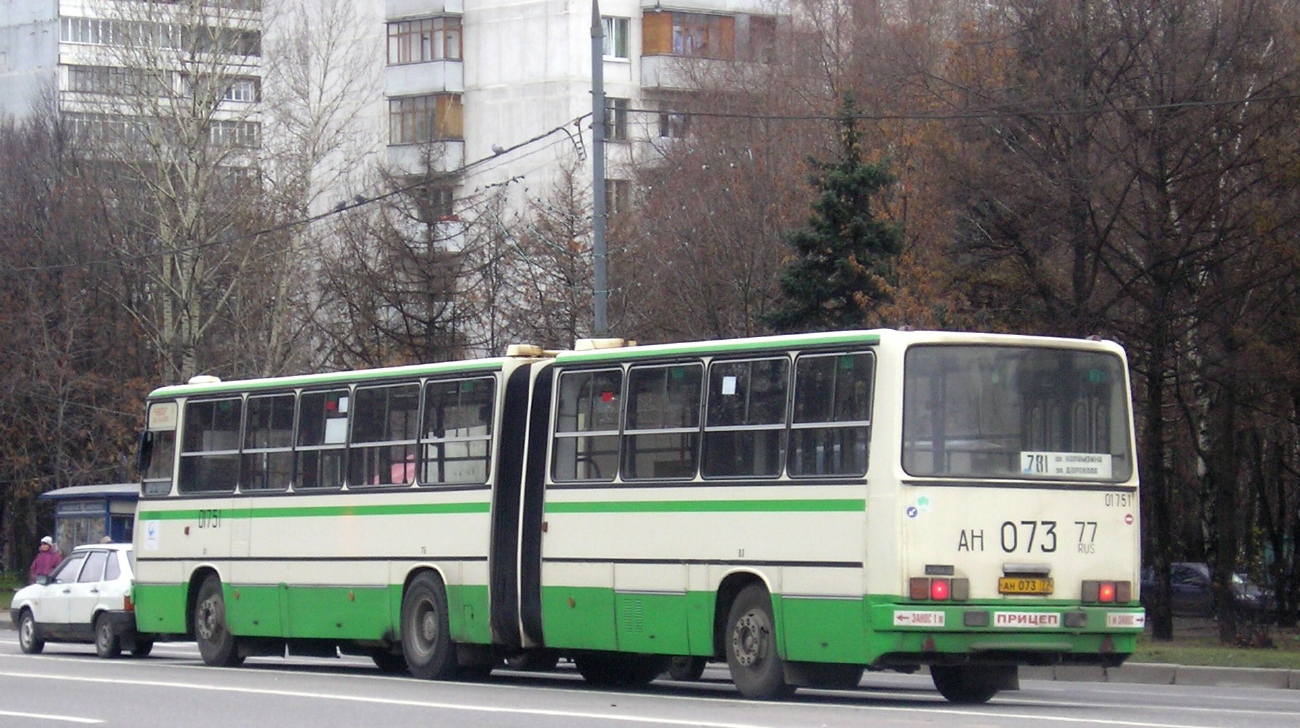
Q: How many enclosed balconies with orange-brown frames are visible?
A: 3